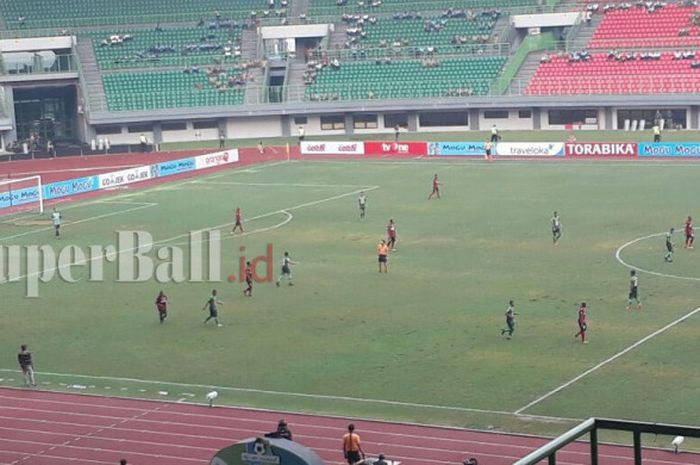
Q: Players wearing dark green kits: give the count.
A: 7